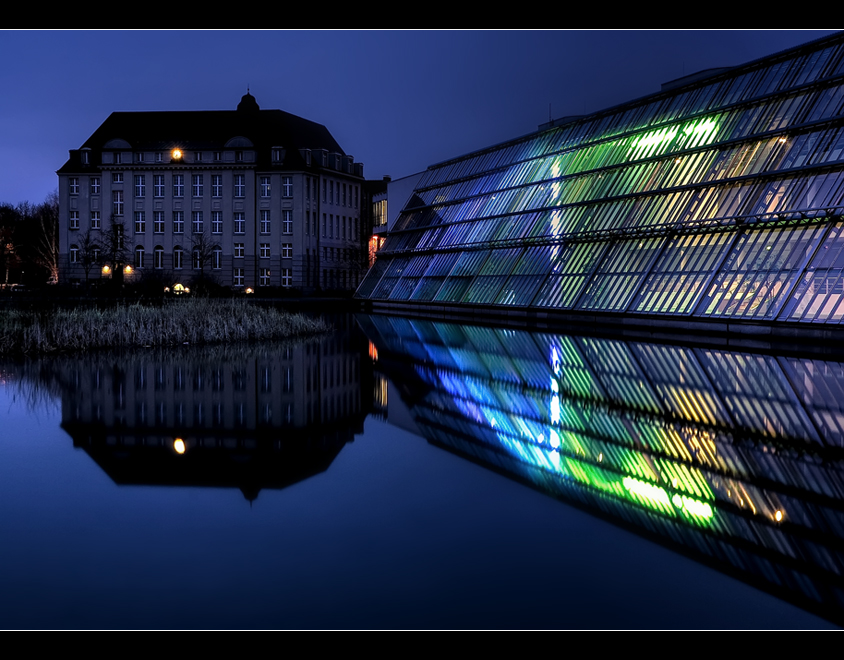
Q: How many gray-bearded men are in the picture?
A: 0